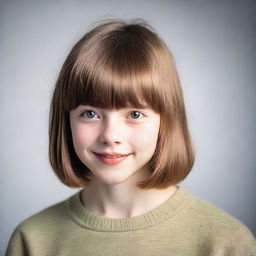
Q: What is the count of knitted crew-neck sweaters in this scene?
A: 1